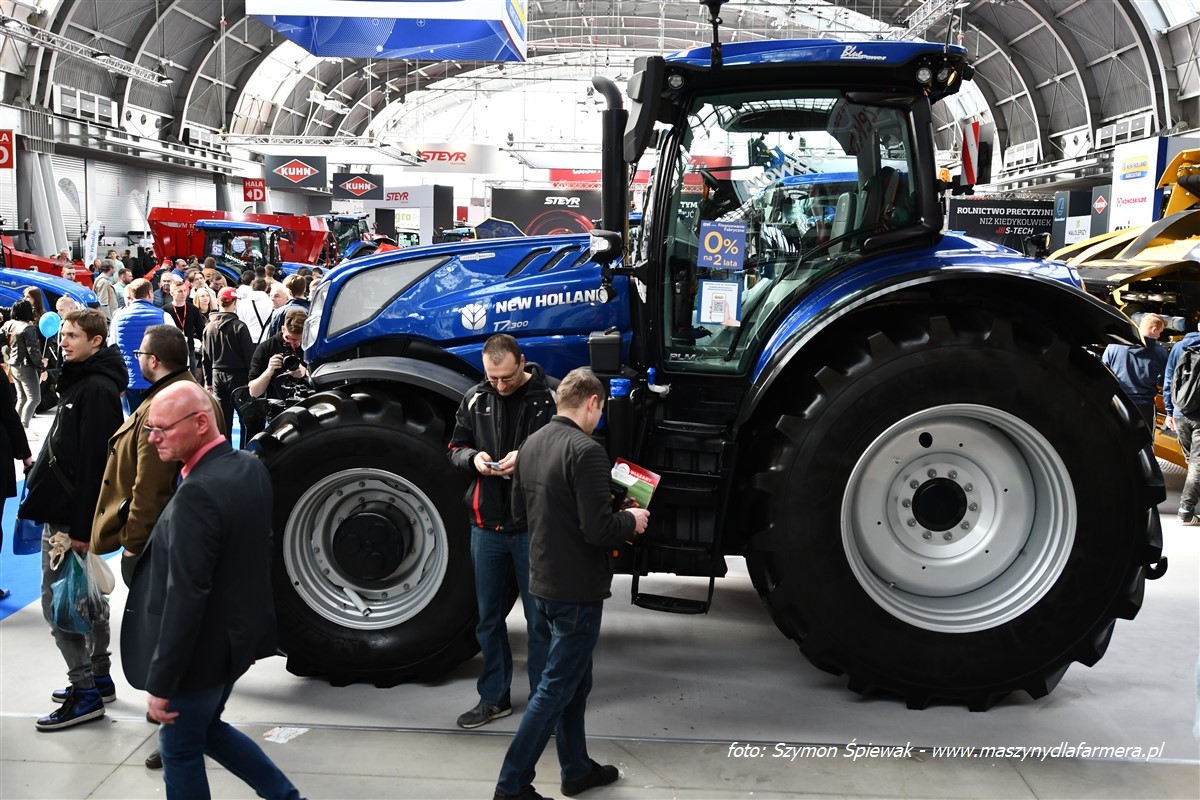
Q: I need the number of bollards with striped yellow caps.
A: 0